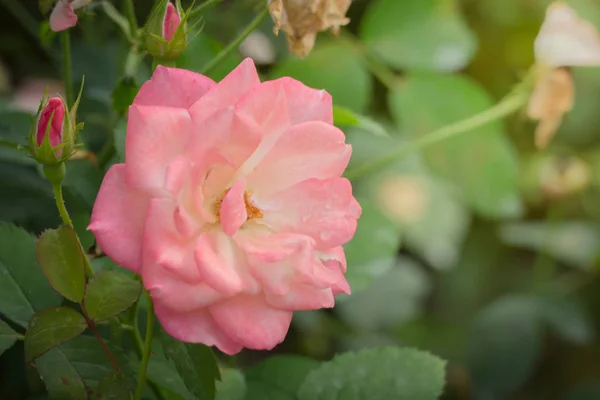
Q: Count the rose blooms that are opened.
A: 1